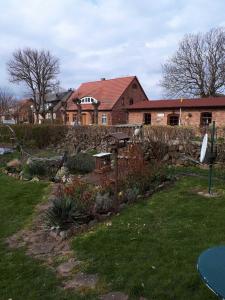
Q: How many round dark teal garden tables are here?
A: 1